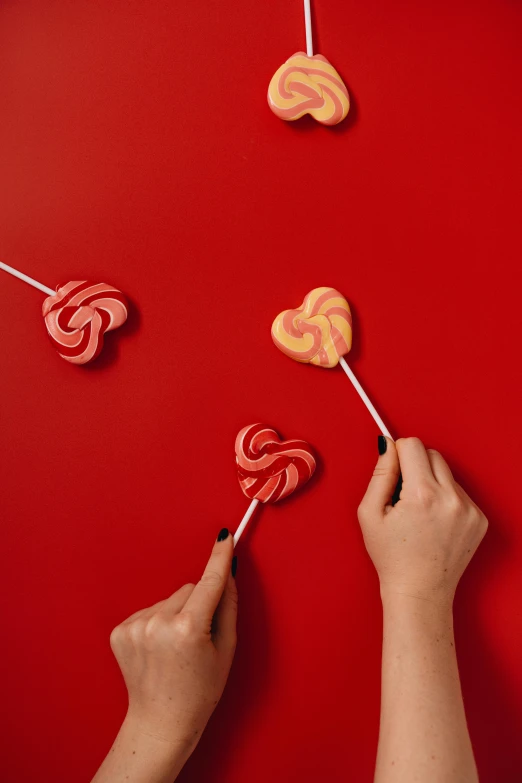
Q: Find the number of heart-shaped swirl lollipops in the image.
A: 4